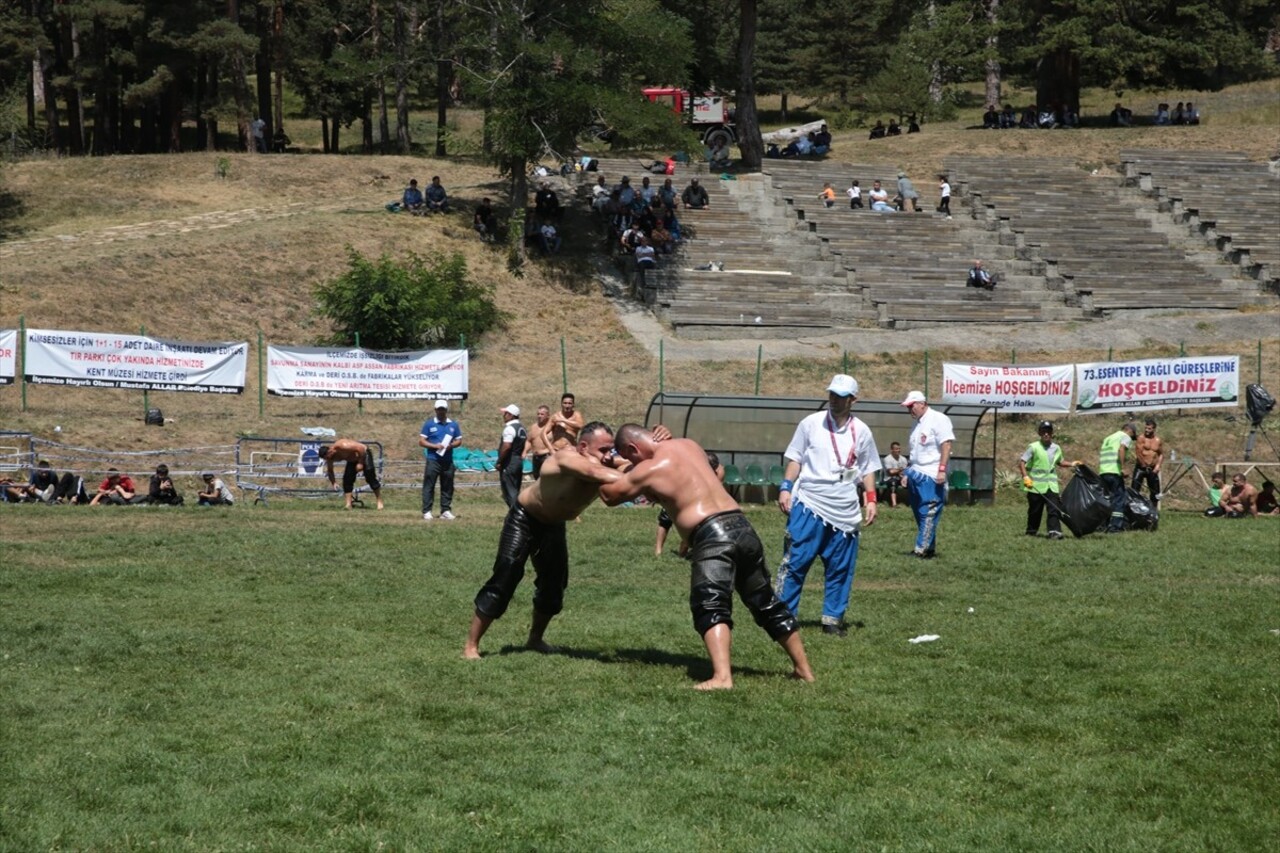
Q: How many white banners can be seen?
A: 5